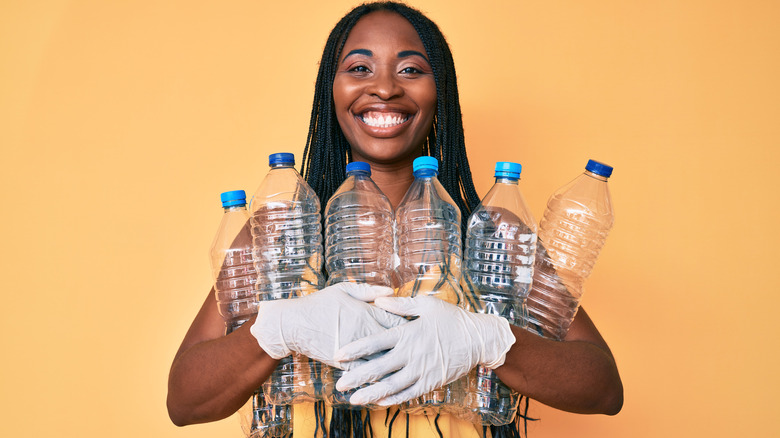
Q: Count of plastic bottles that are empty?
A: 6